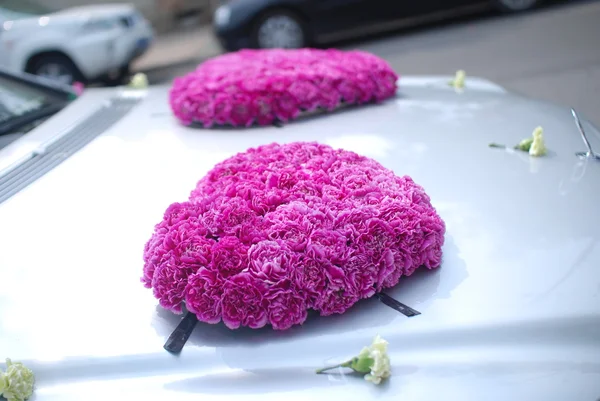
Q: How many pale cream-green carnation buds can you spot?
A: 5